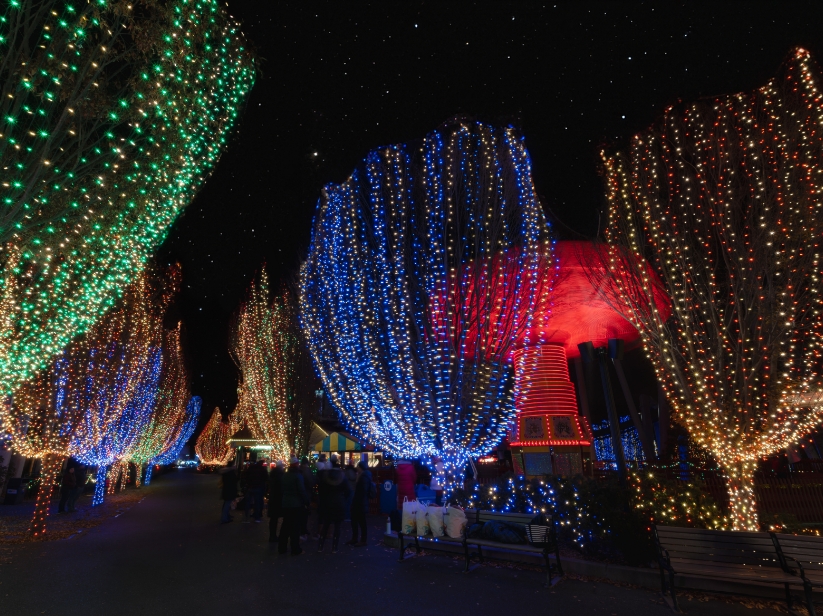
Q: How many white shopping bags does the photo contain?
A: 4